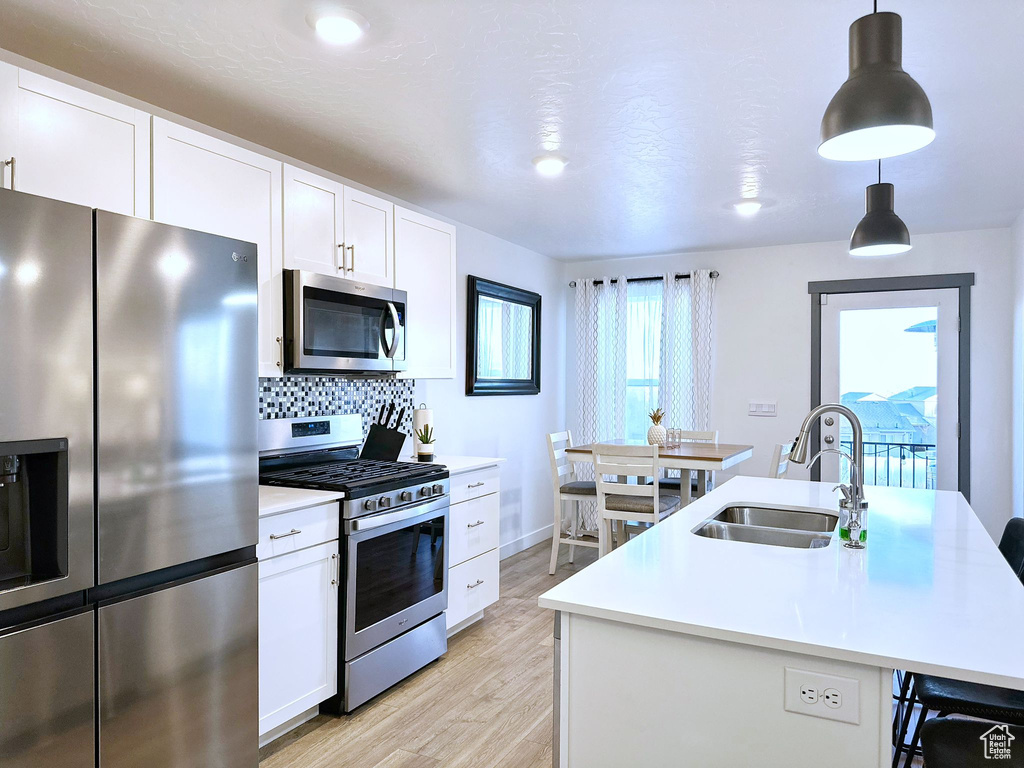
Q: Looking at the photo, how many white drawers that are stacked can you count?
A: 3